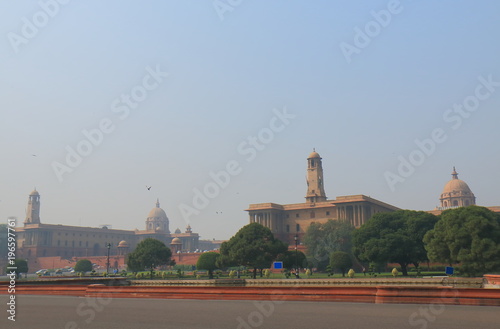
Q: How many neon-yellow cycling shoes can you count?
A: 0